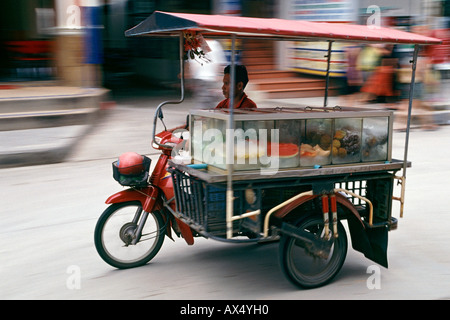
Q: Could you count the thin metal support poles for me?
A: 4